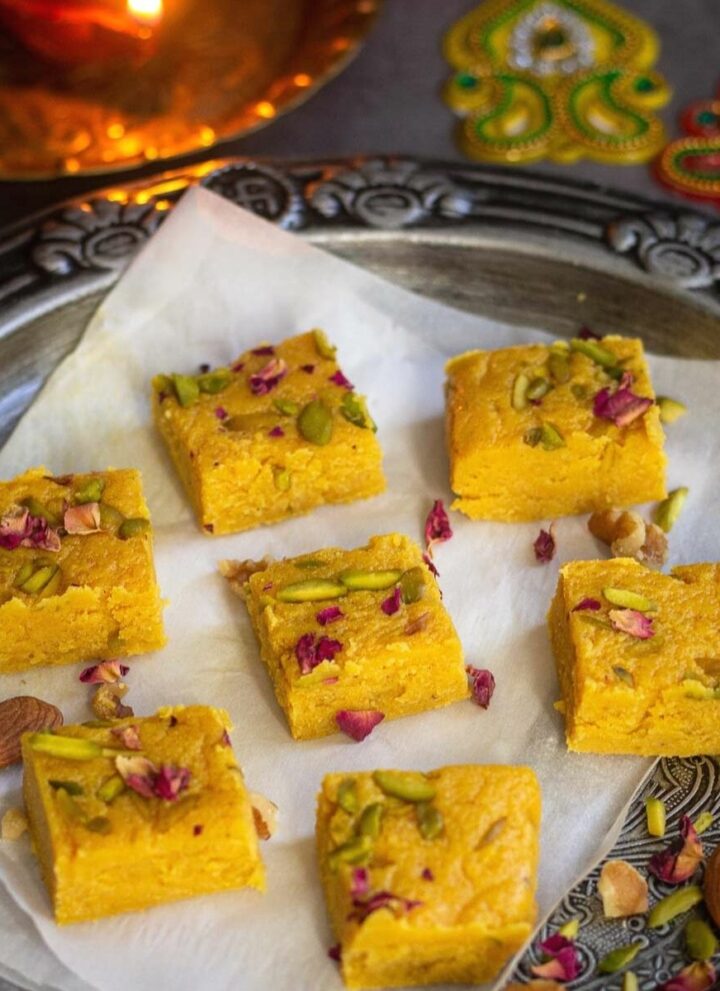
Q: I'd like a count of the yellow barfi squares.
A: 7